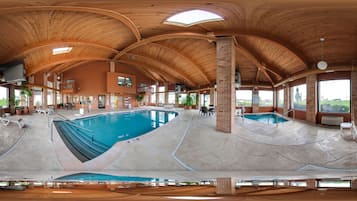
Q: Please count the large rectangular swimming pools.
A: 1